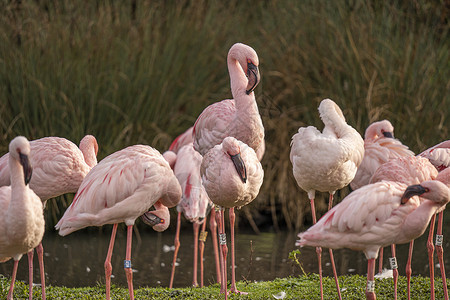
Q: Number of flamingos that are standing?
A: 12